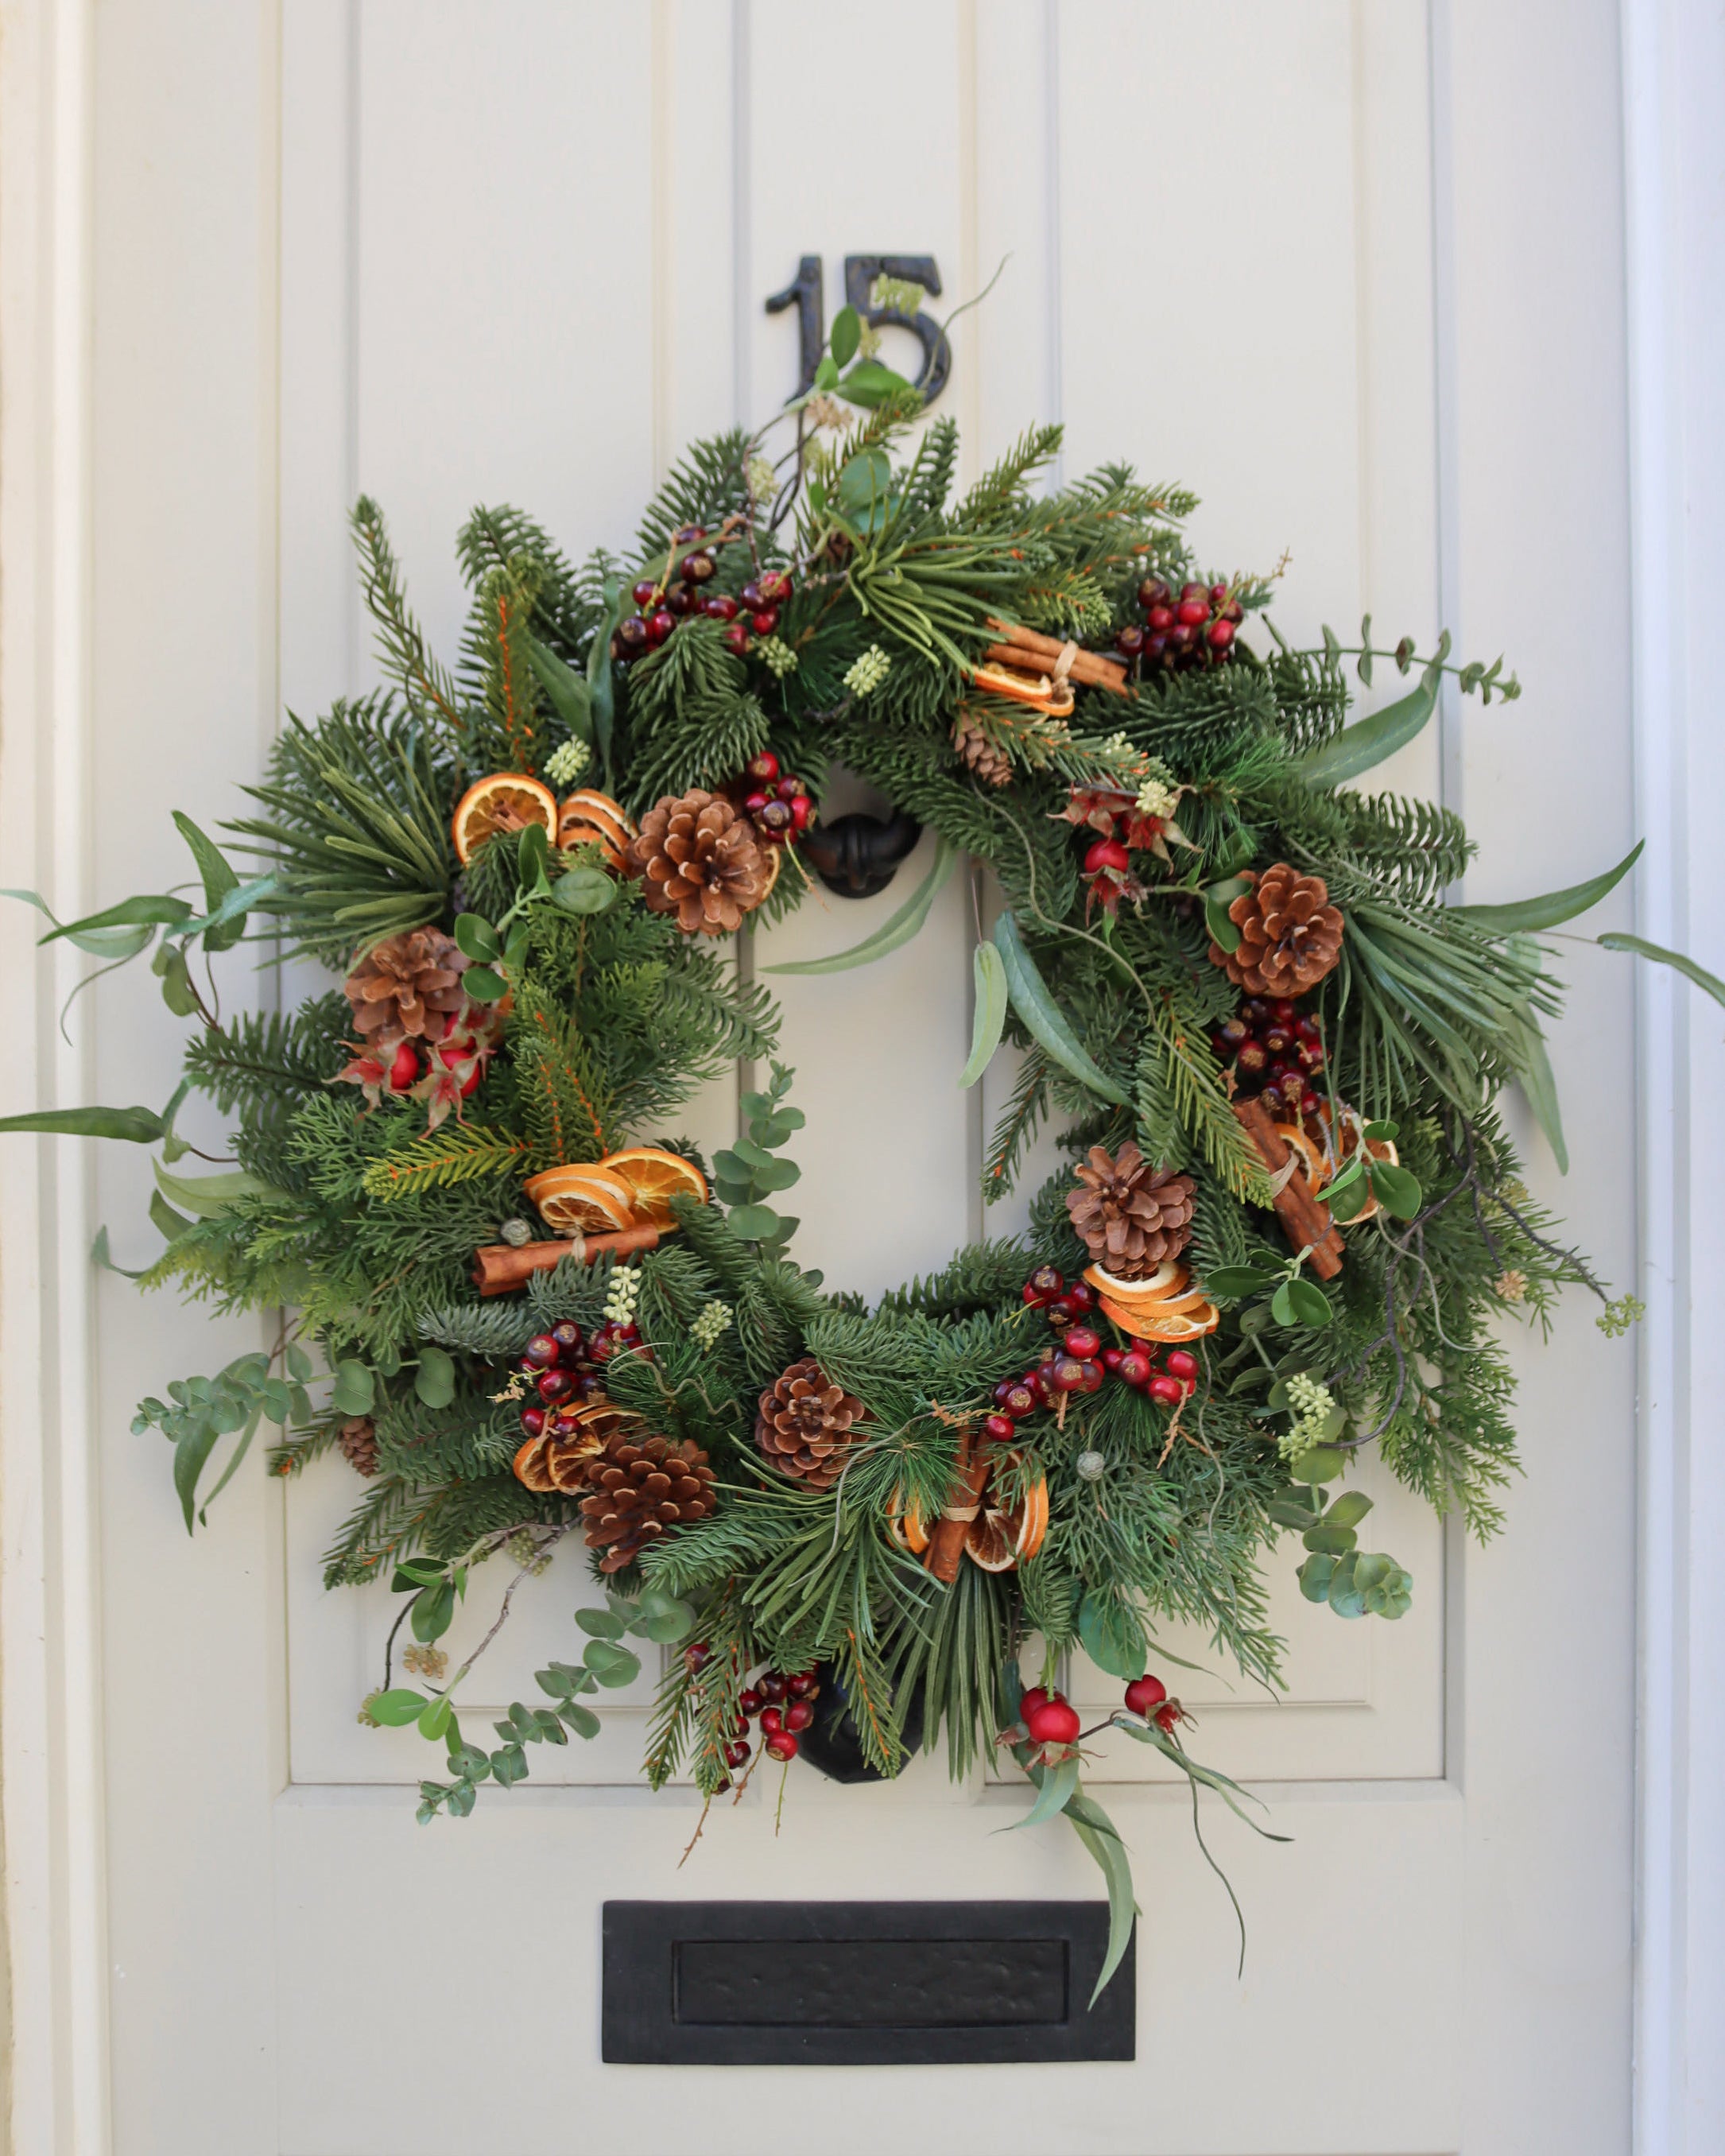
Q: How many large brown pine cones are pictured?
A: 6